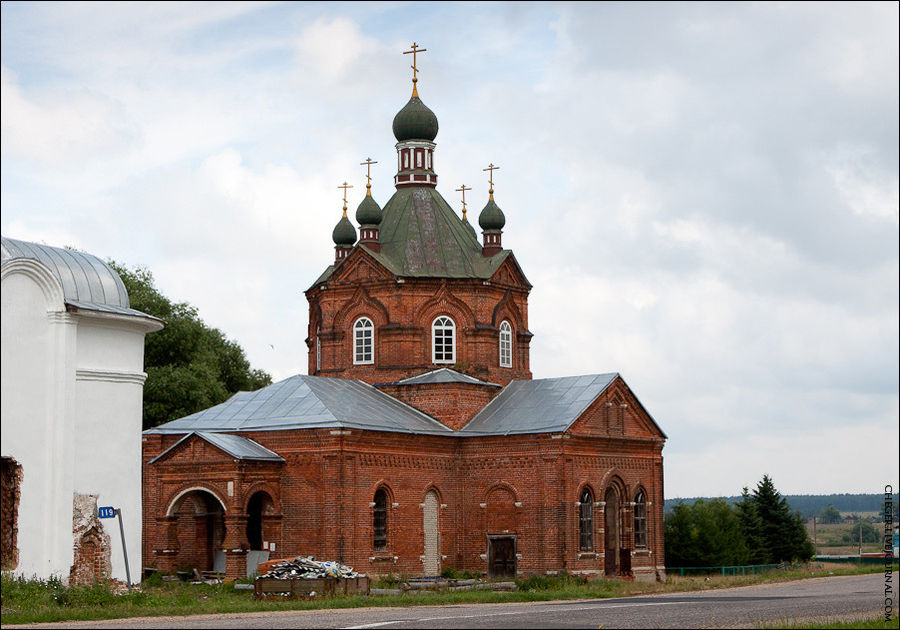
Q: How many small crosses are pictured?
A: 4